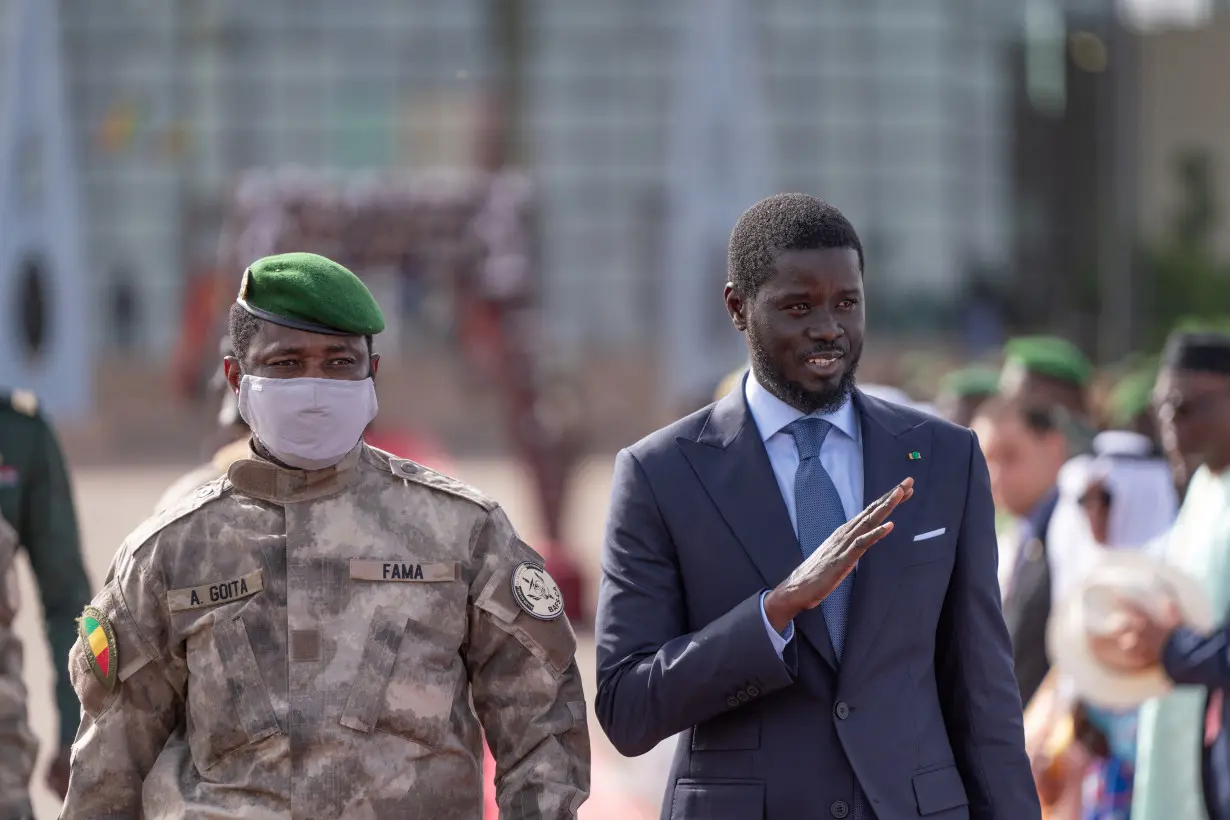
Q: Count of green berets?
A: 4